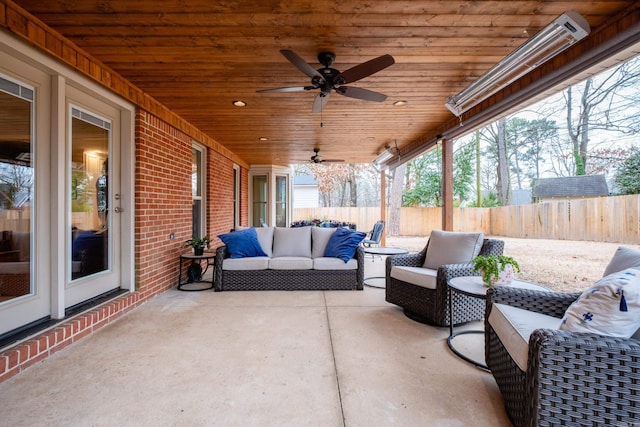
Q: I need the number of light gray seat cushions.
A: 5